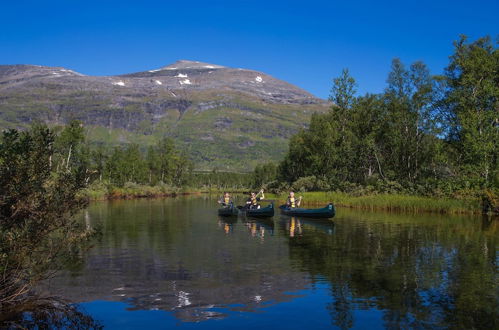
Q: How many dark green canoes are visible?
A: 3